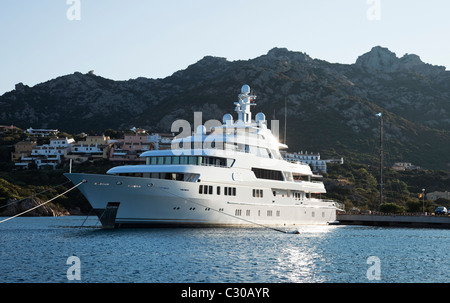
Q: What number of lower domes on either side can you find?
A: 2